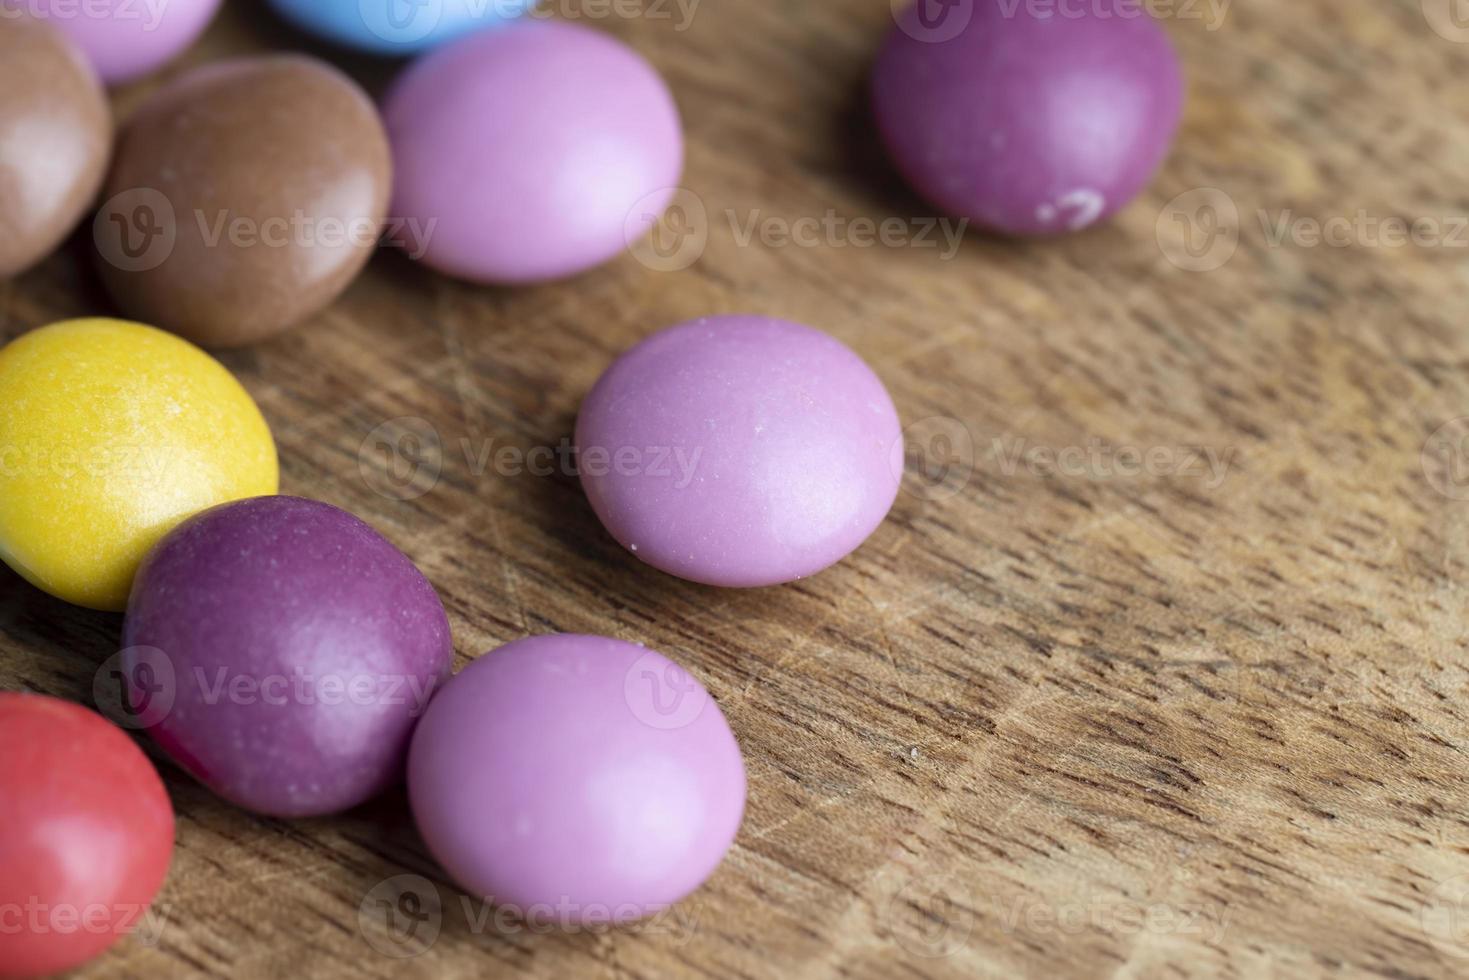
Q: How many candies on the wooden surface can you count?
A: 11